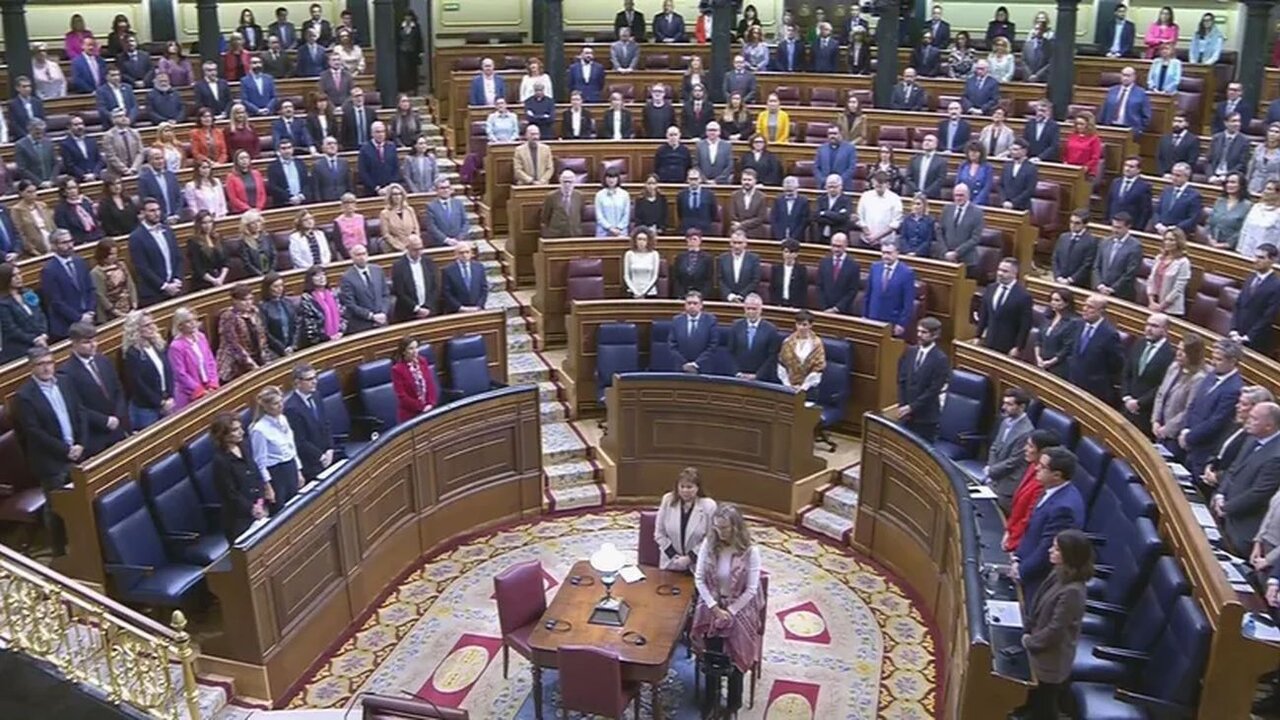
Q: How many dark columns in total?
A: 8